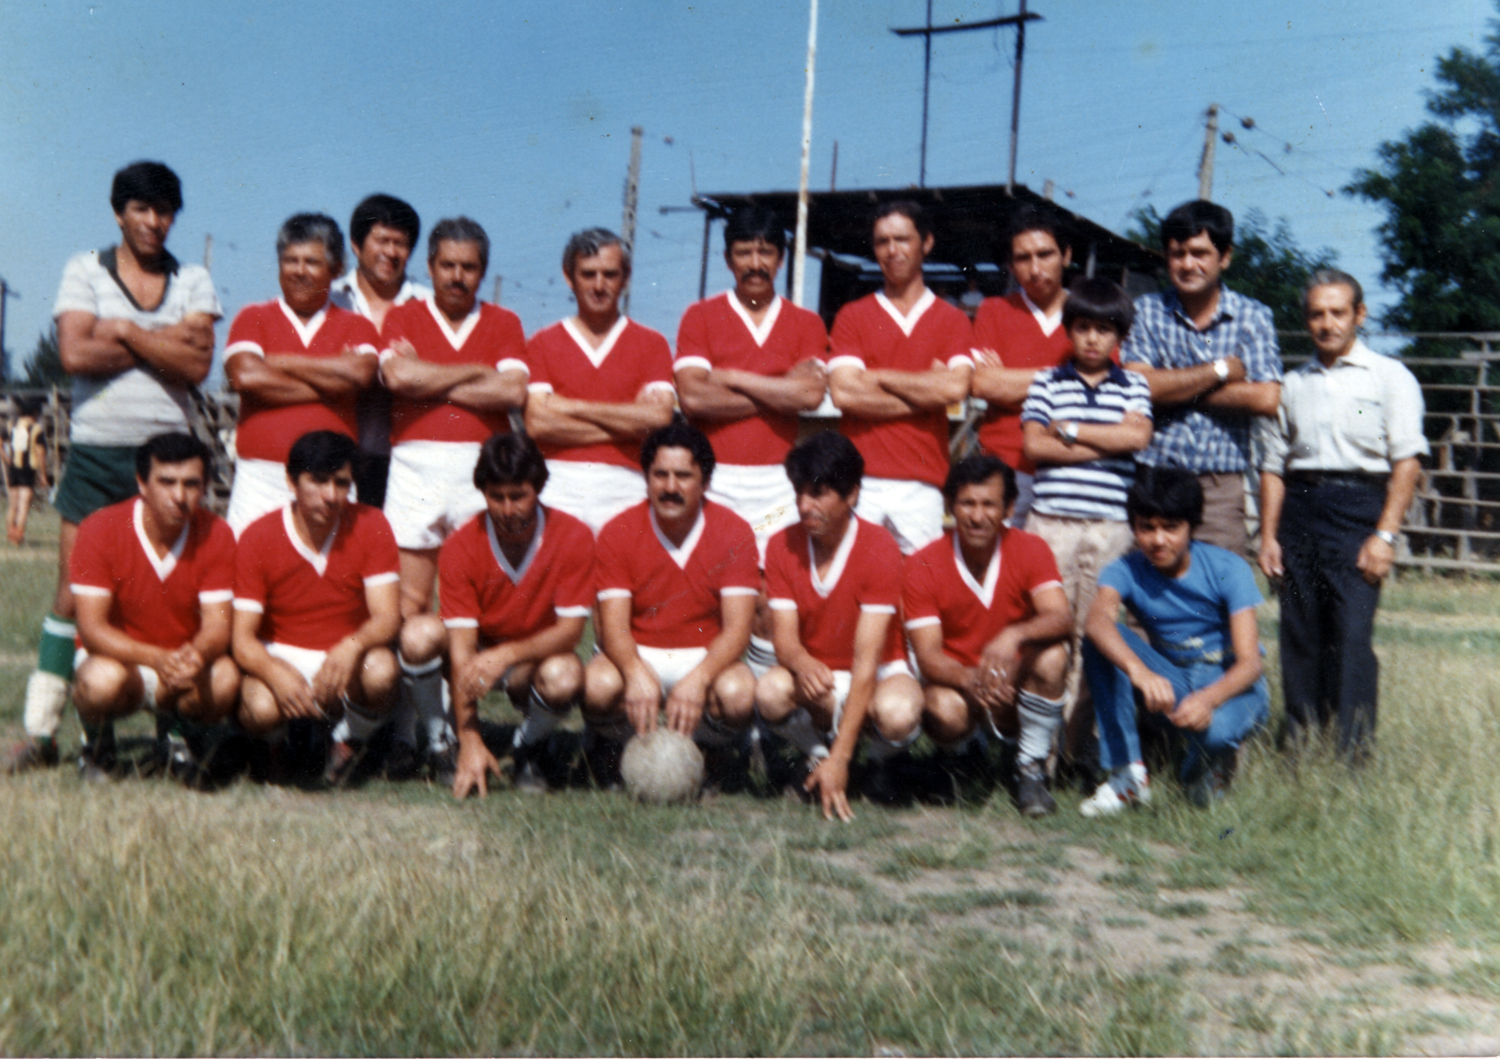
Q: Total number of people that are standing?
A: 11